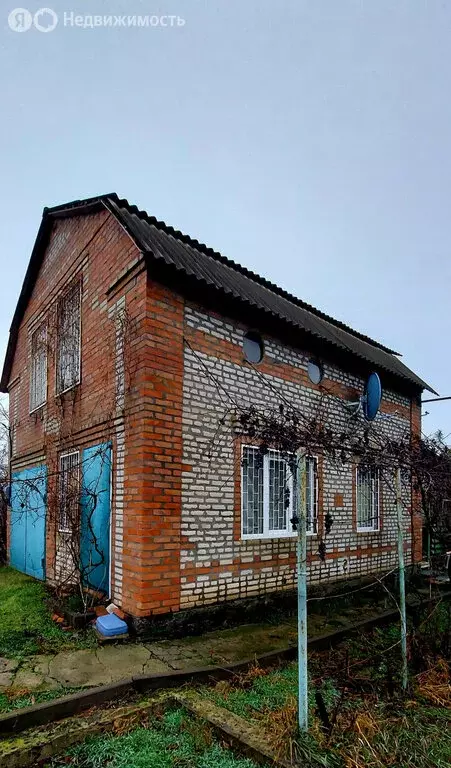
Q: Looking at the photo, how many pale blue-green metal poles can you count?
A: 2